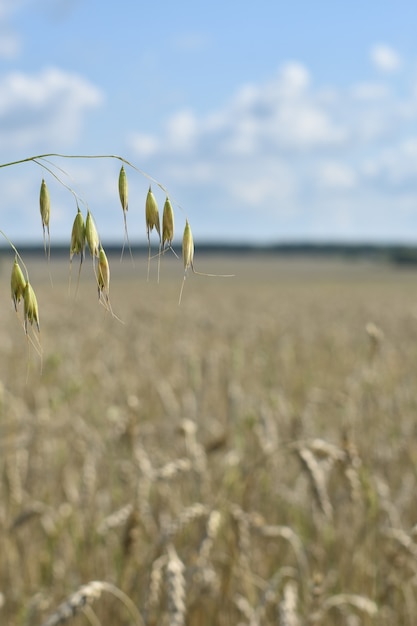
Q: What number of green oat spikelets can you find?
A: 10